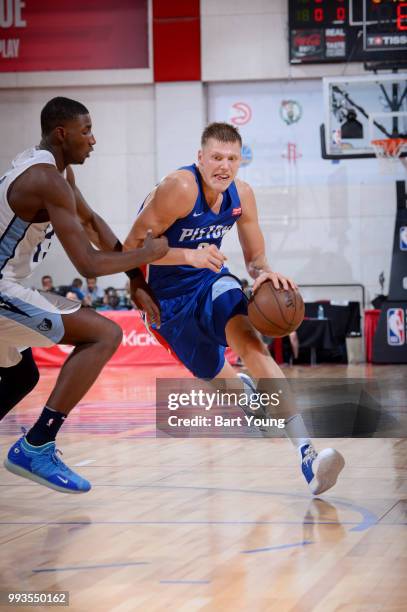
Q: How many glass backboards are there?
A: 1